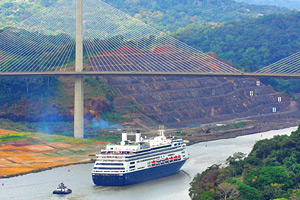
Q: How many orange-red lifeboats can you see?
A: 5